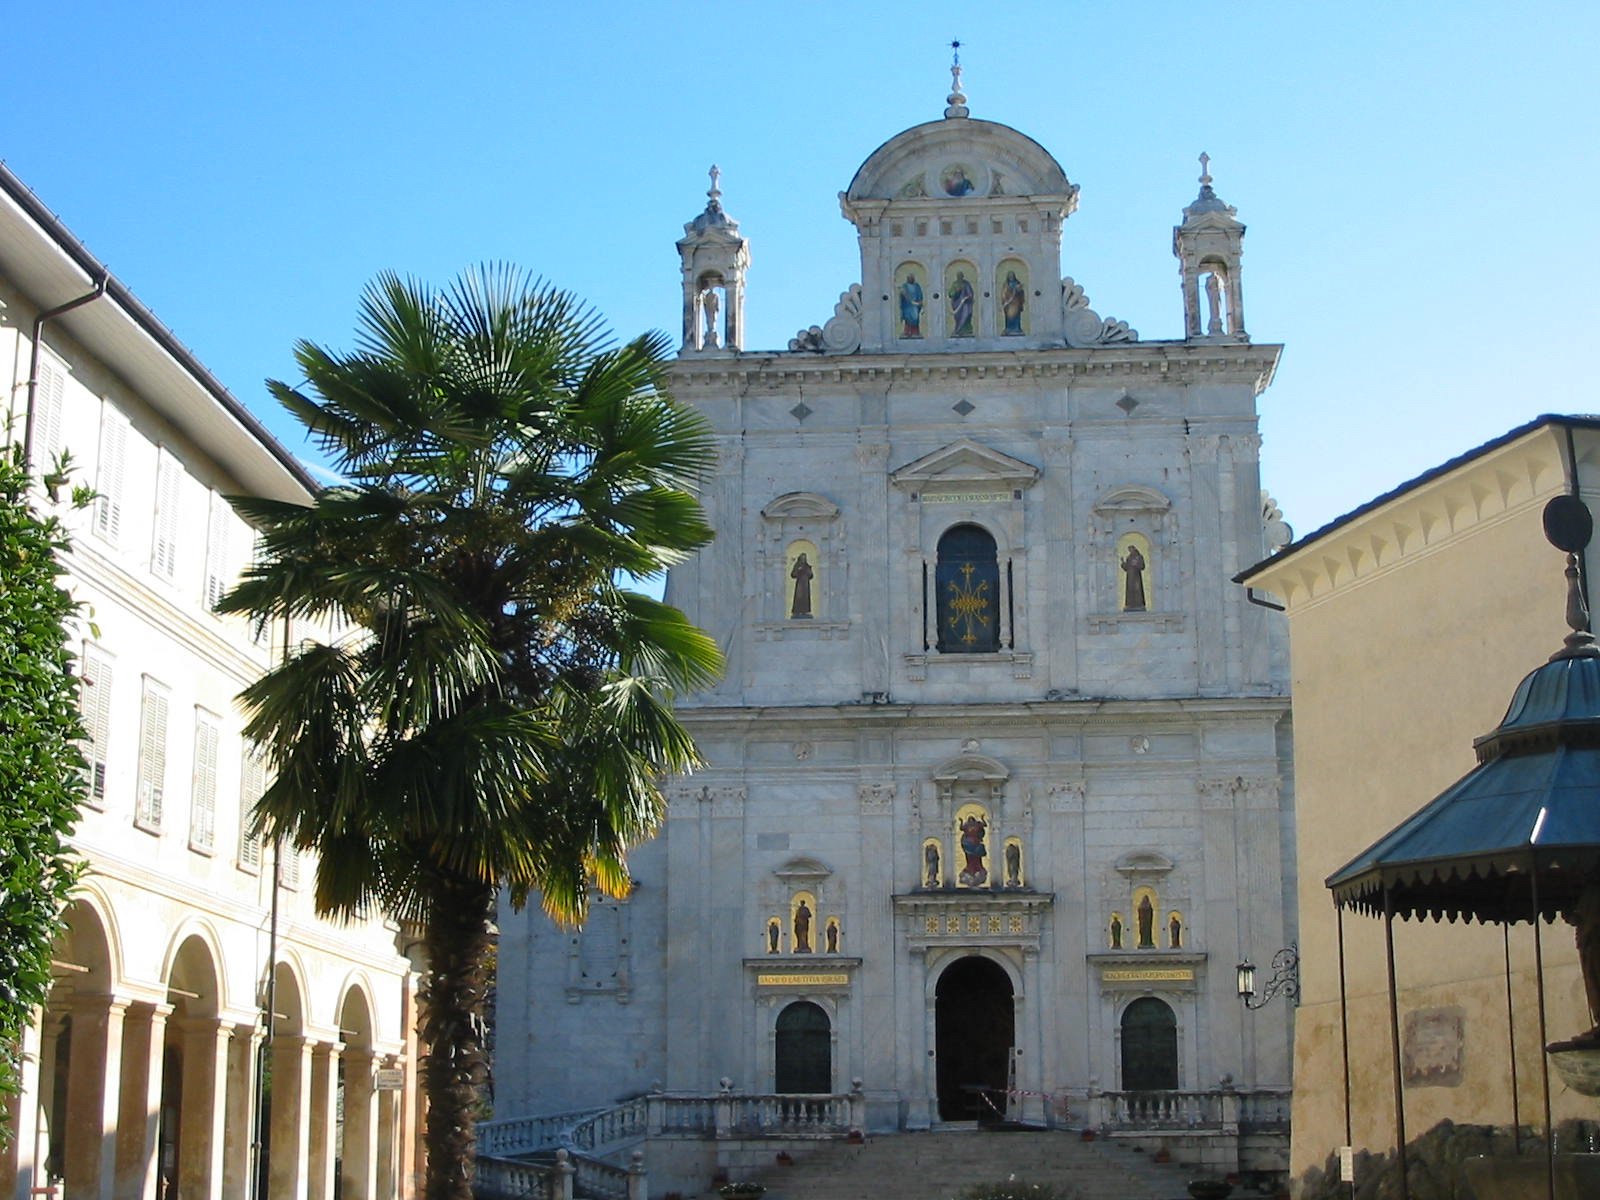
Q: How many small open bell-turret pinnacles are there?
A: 2